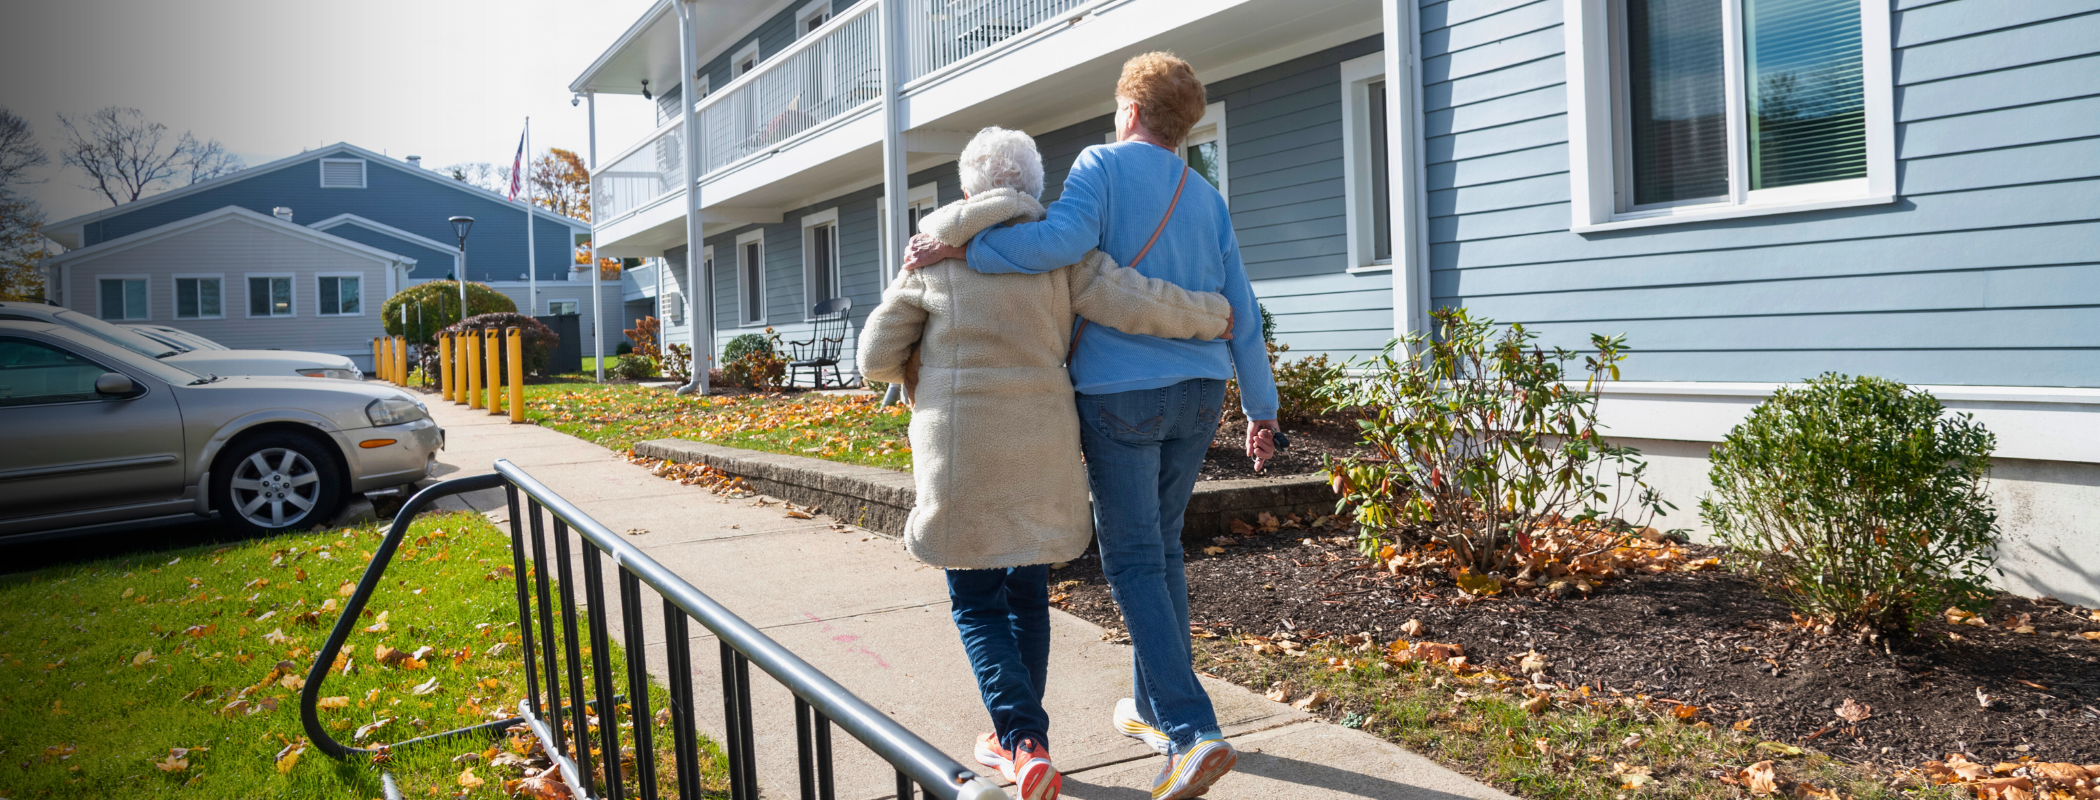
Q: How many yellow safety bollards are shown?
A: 10